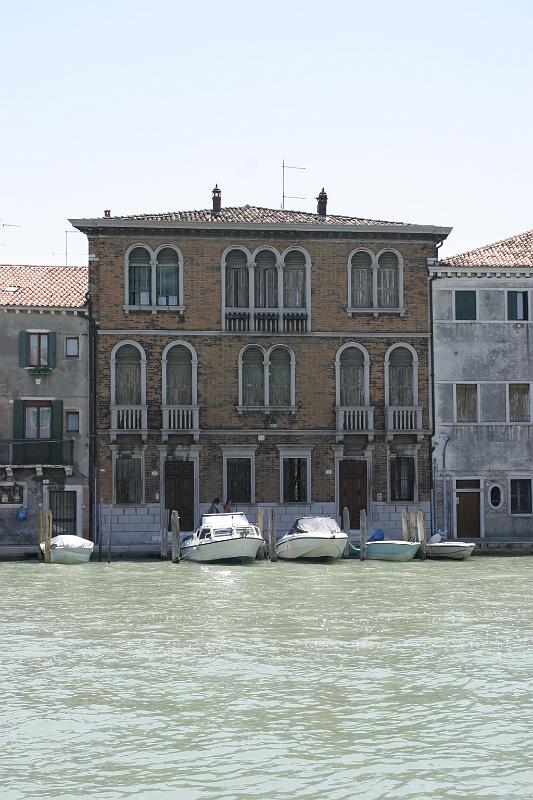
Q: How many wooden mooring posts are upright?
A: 11